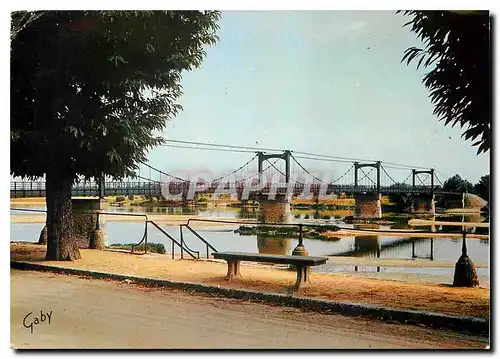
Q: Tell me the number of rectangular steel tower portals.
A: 3